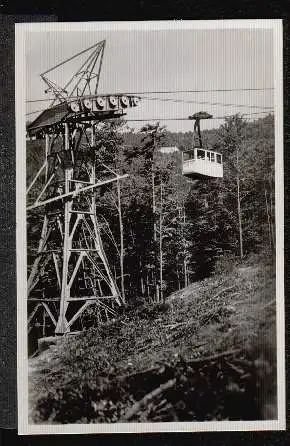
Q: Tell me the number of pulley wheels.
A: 6